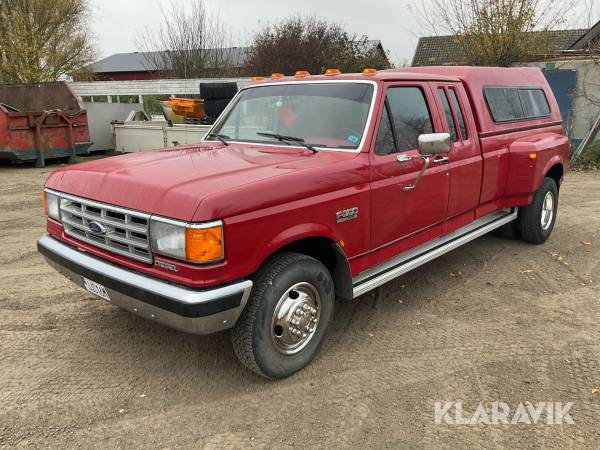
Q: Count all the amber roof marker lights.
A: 5